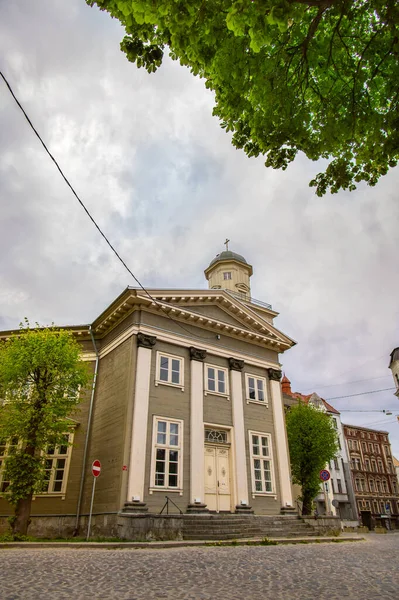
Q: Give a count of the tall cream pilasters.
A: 4